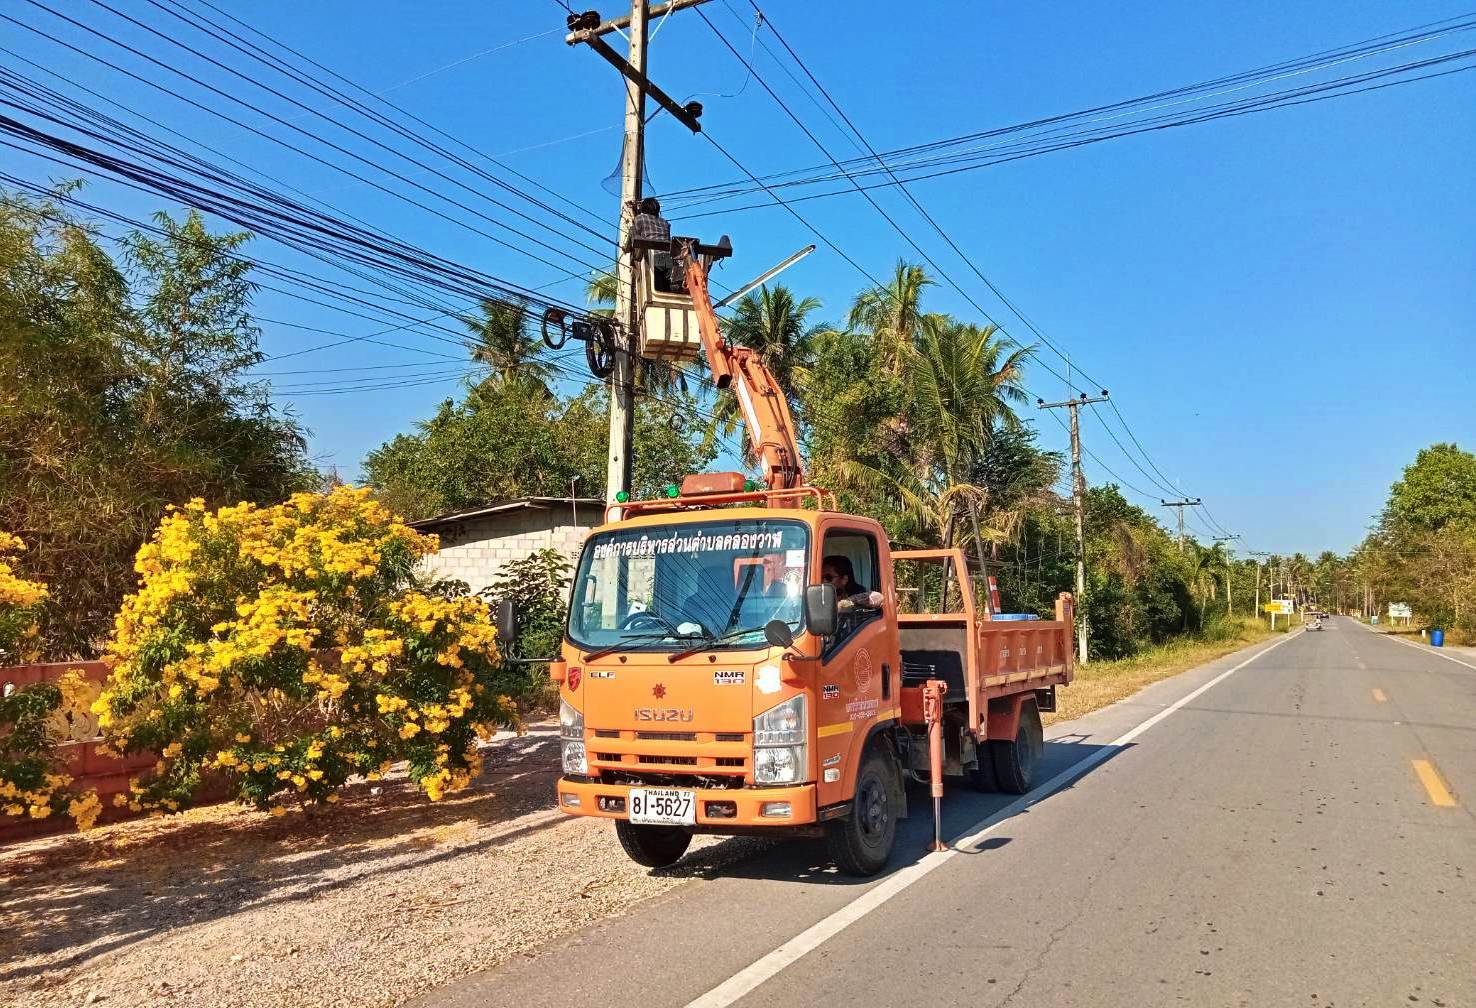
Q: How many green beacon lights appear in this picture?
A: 3